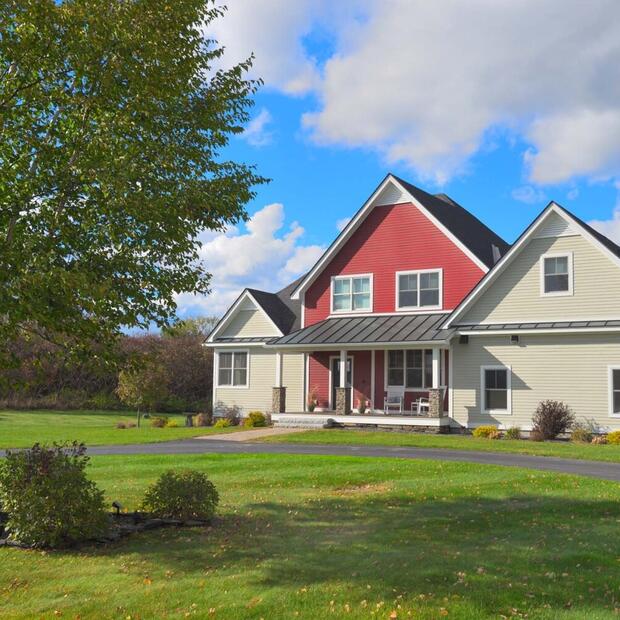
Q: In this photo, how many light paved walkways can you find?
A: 1